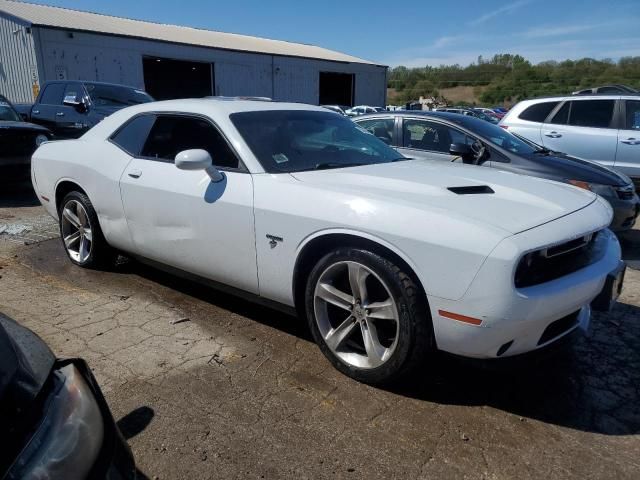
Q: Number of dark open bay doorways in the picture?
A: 2